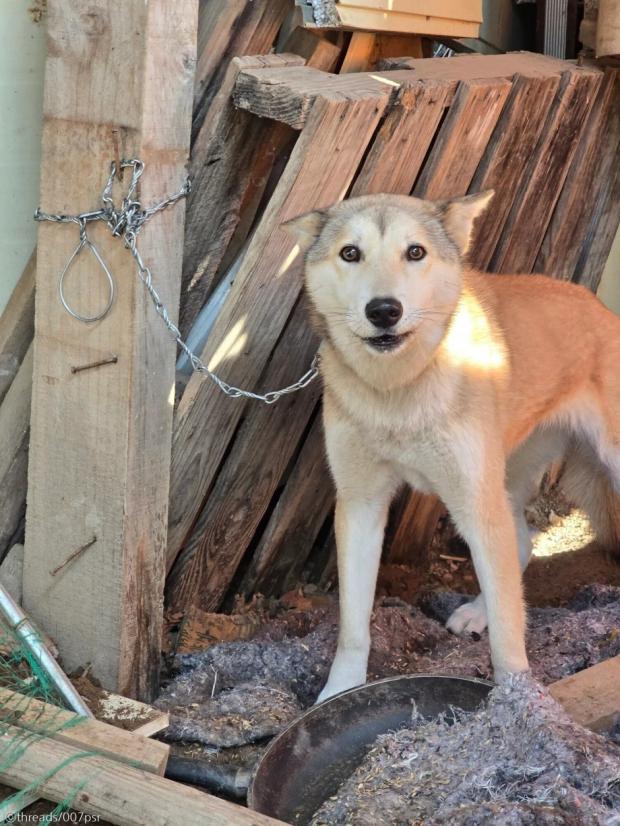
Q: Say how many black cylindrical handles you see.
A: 1